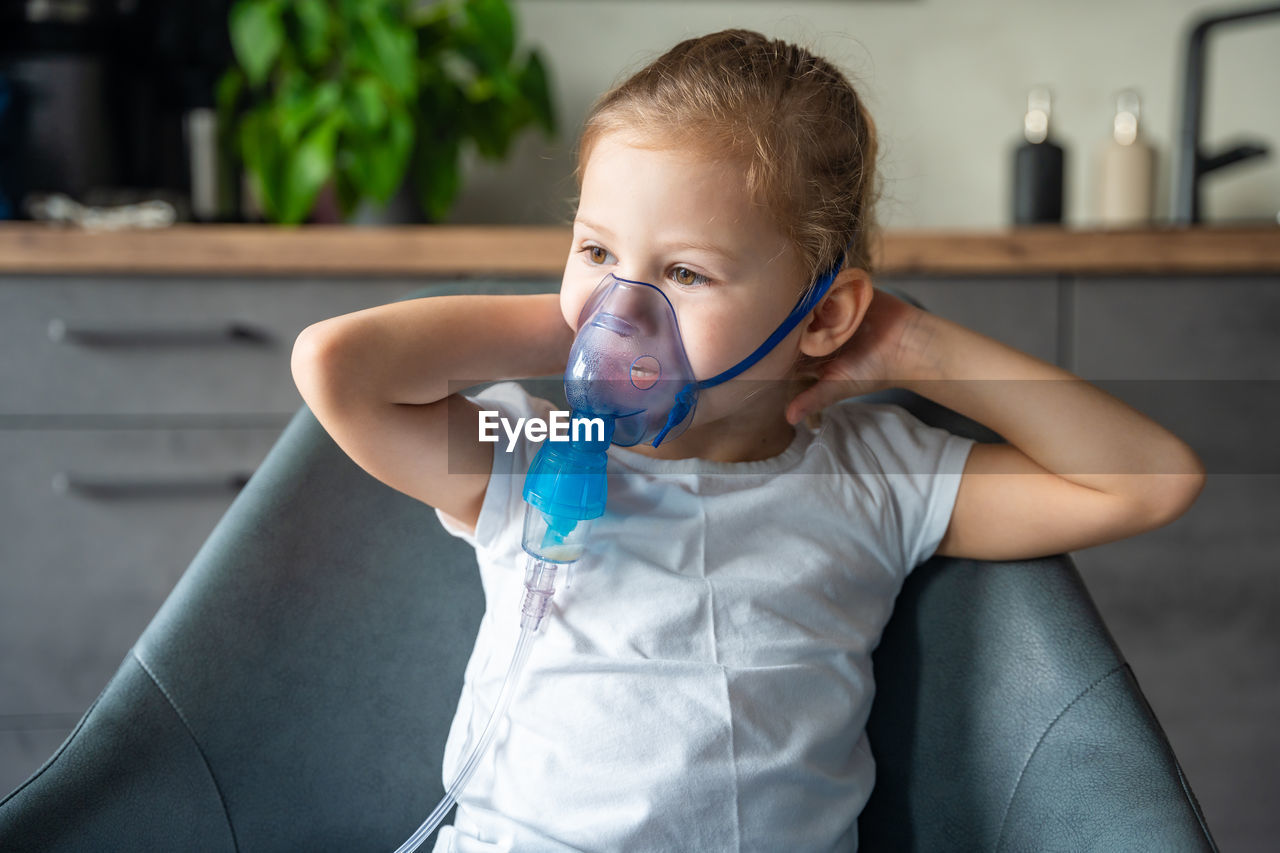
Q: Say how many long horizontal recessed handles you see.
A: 2